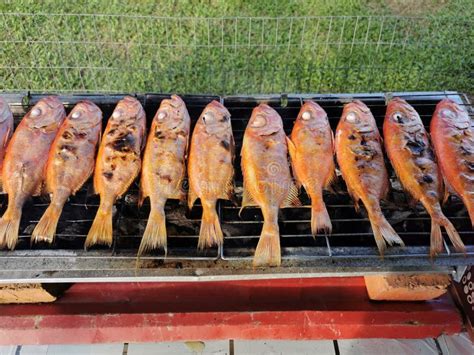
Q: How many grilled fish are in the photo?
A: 11